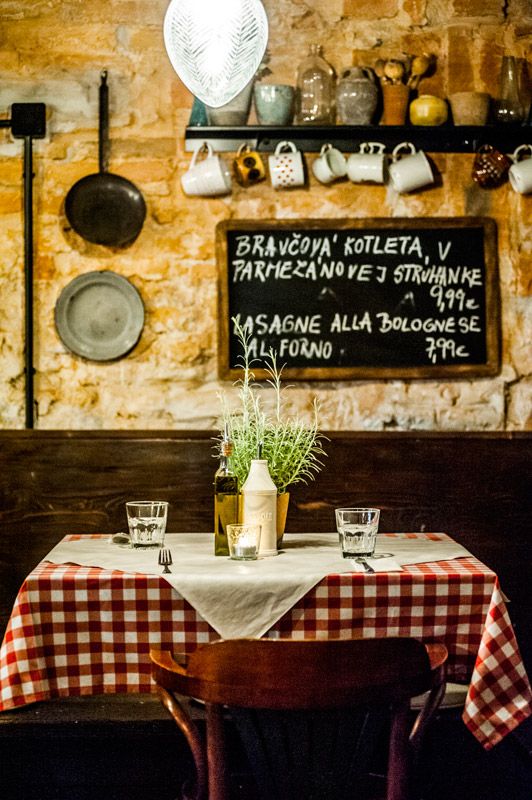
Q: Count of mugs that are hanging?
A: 8